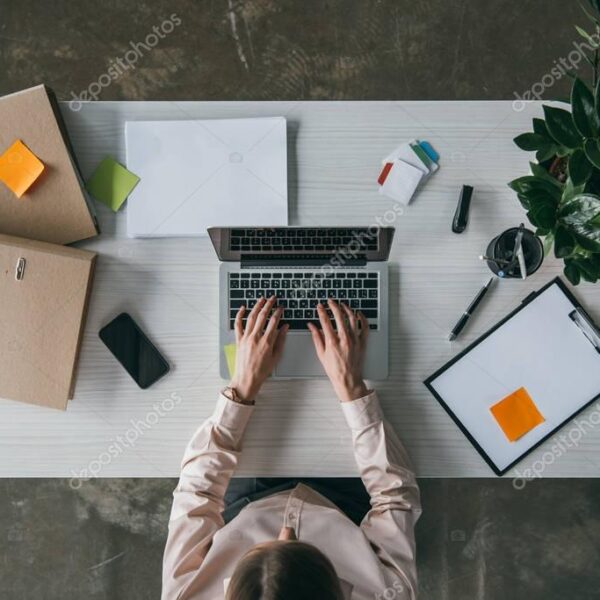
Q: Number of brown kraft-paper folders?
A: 2